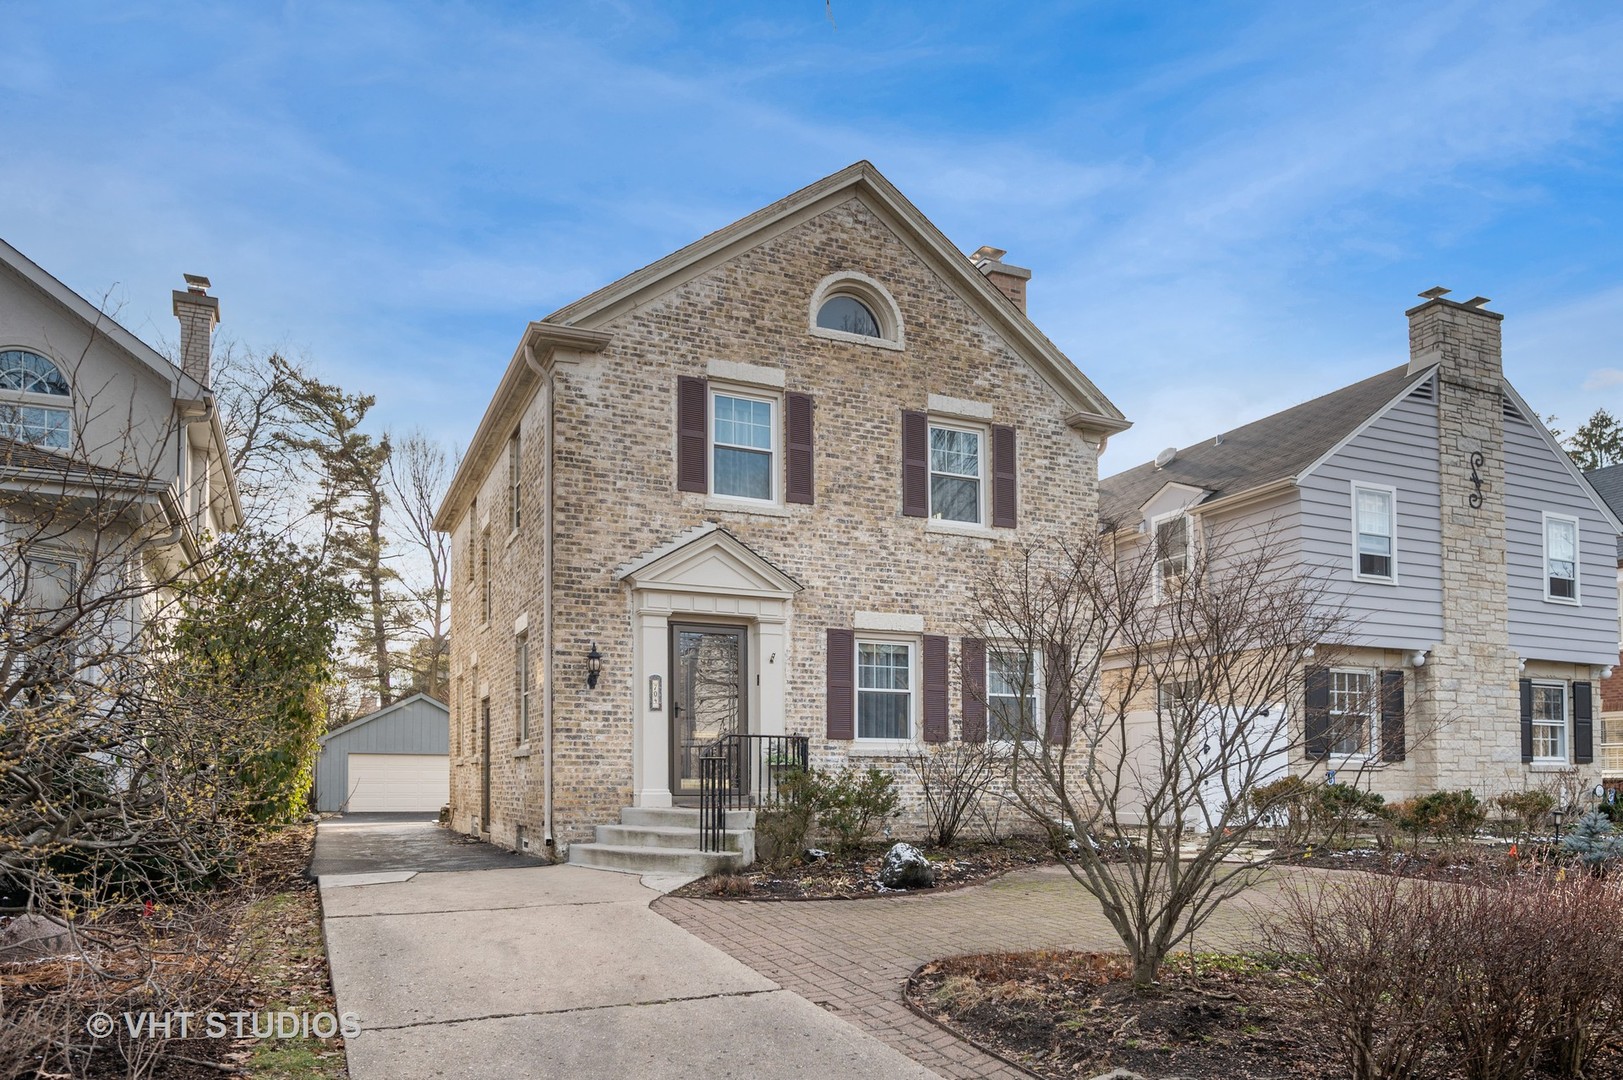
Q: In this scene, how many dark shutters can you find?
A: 12